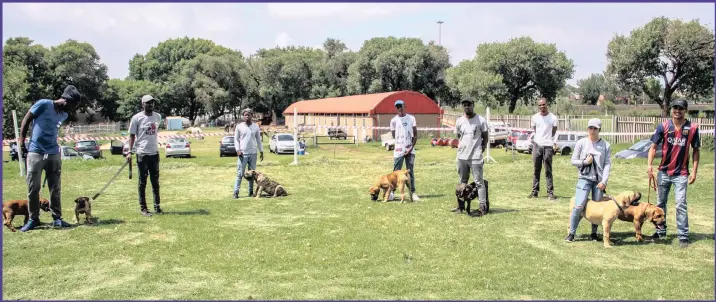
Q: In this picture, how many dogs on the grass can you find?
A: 7